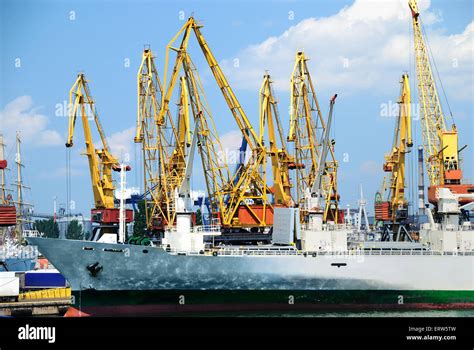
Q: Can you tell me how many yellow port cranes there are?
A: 8